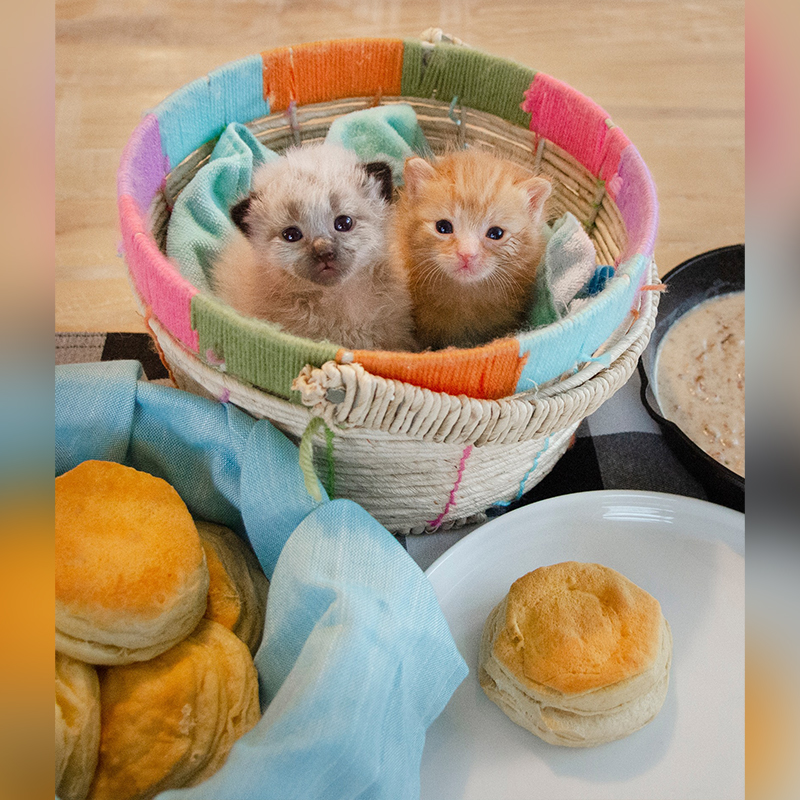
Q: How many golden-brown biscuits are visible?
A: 5